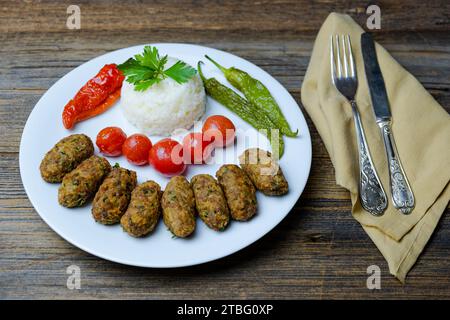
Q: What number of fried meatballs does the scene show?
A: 8